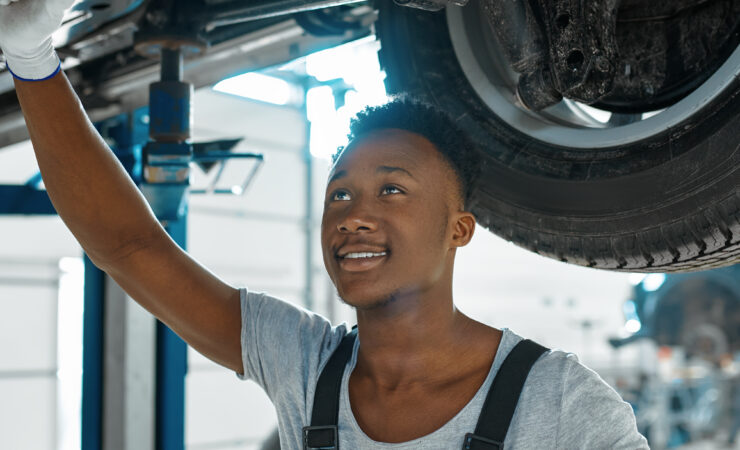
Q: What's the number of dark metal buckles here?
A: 2